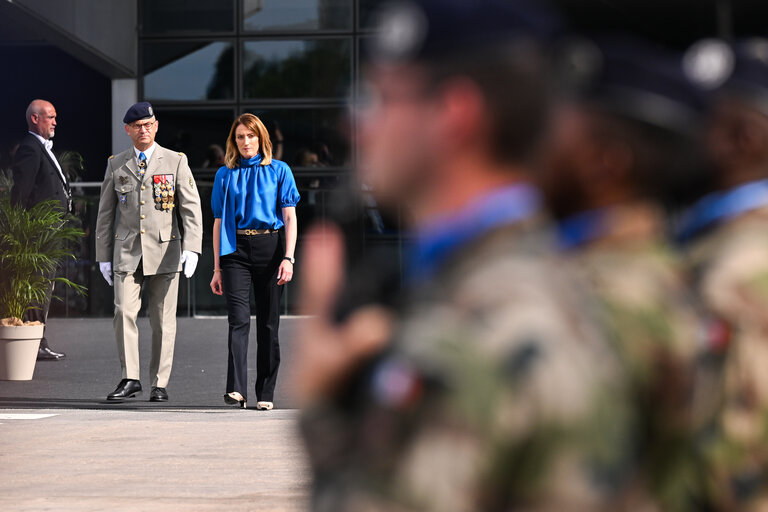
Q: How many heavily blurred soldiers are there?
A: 3